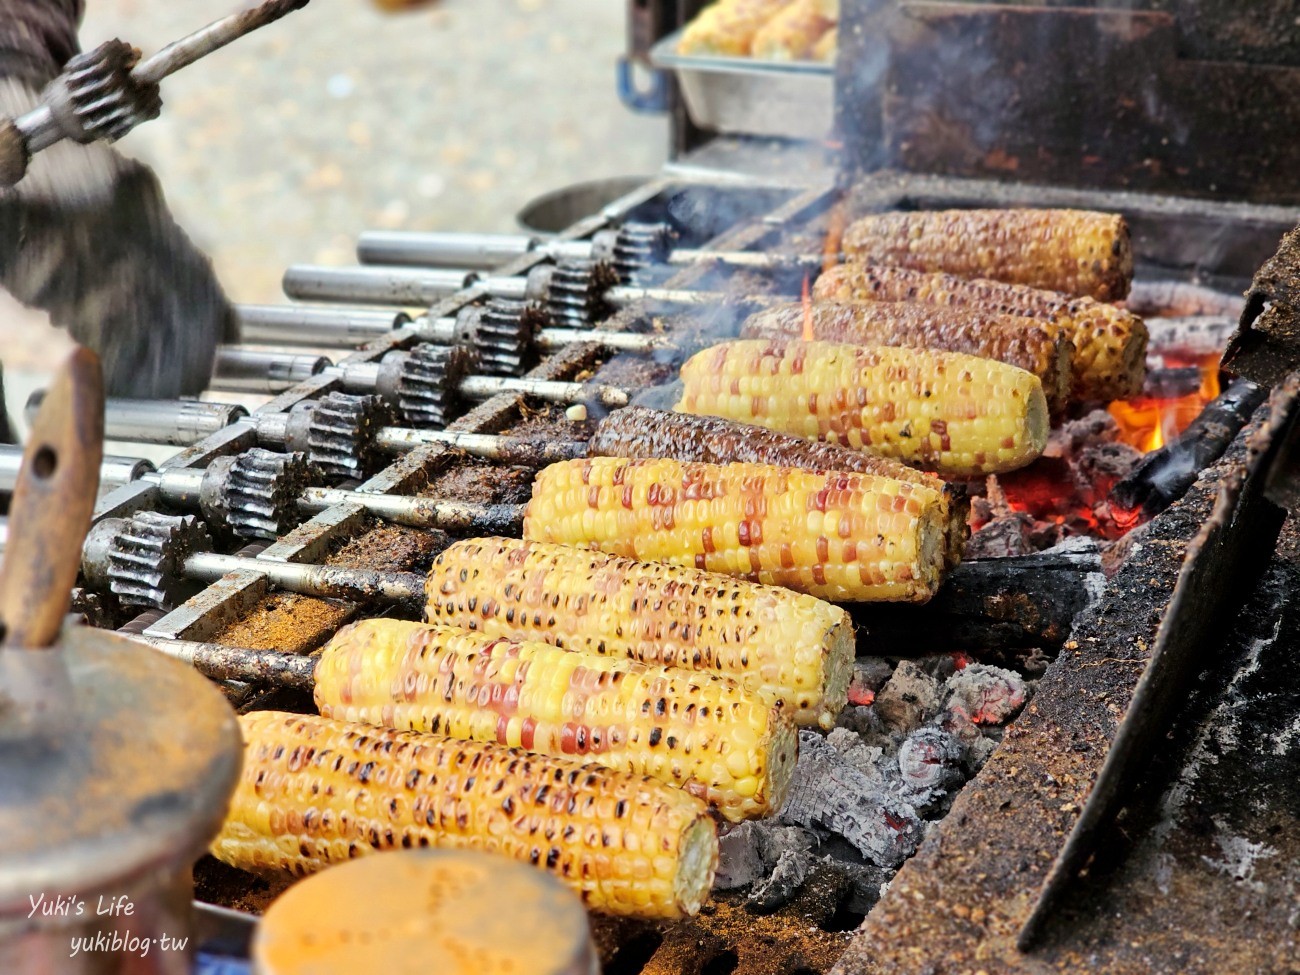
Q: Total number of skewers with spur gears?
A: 8